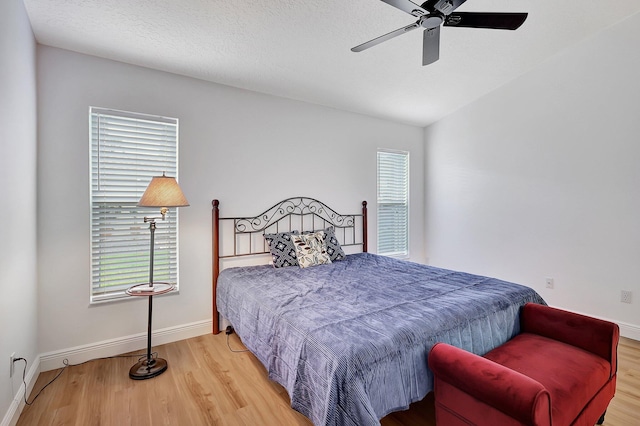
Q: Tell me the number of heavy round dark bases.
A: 1